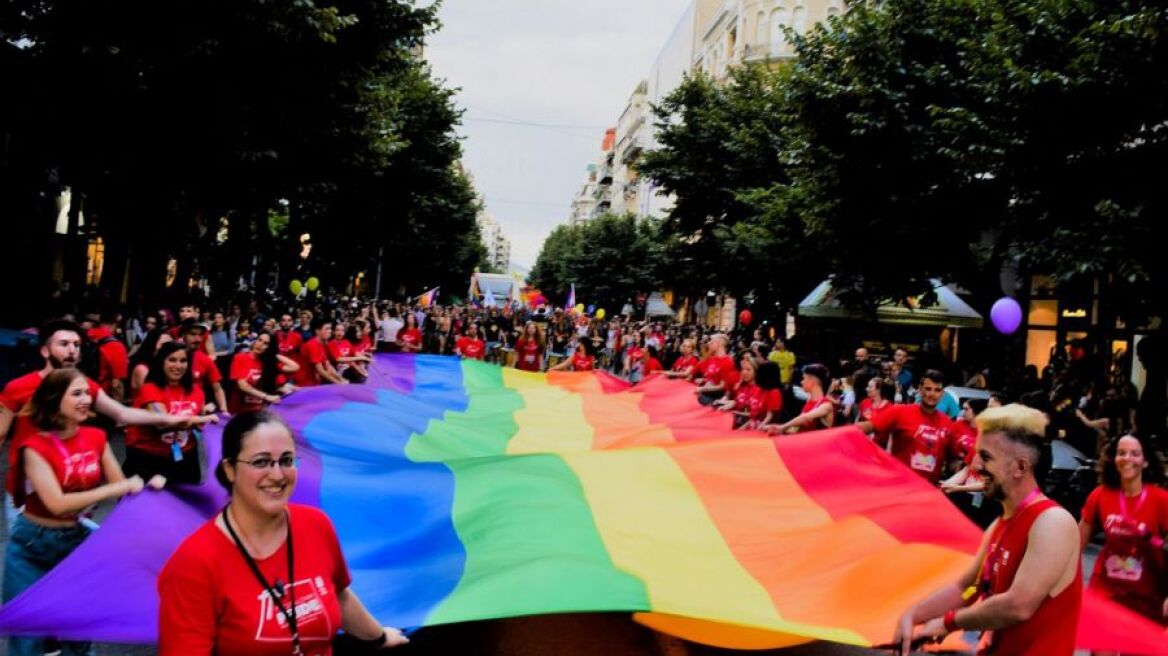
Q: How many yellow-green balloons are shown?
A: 2